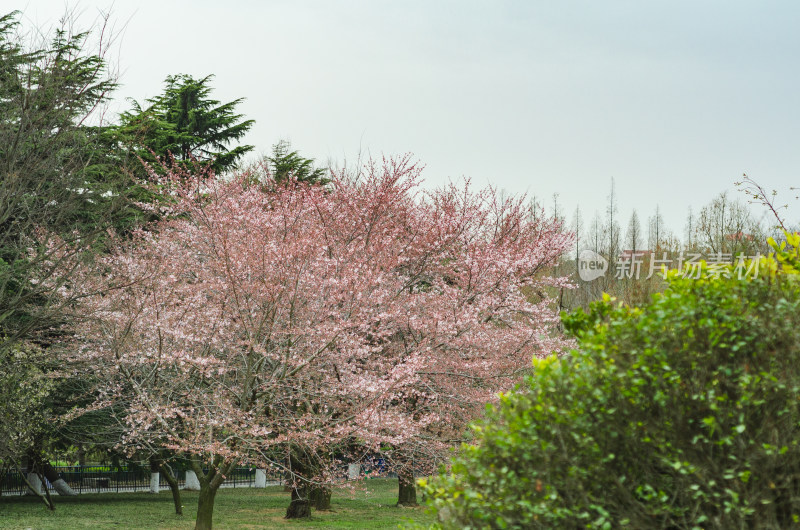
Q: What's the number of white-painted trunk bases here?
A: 6